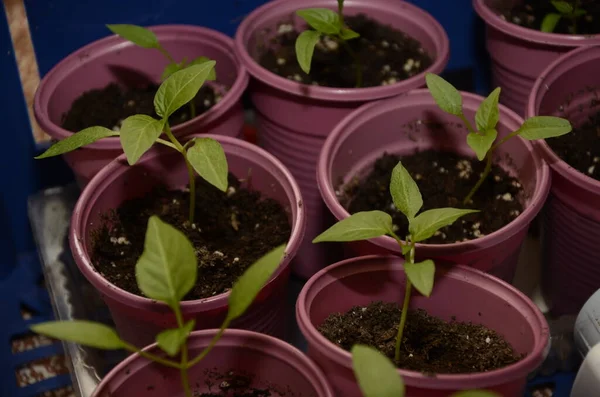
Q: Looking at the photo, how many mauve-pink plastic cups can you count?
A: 8